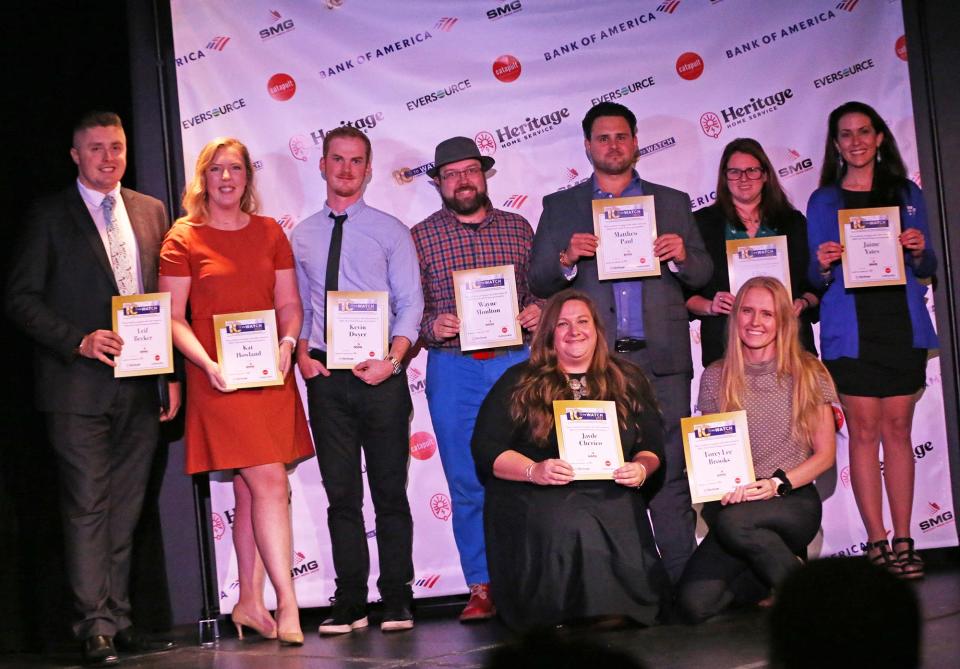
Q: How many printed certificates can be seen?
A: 9